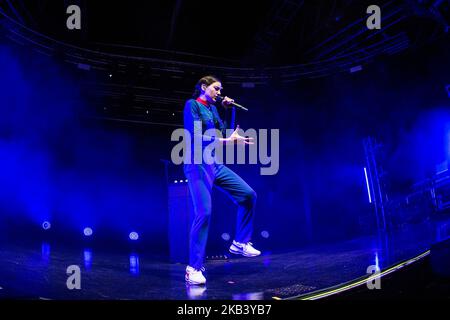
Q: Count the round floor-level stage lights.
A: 5